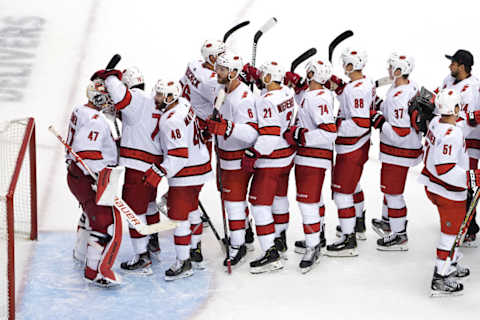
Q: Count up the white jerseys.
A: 11